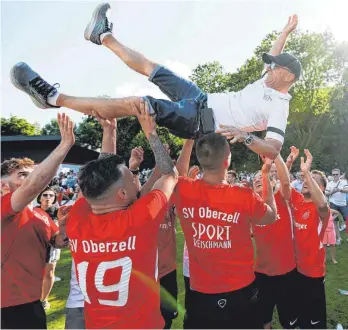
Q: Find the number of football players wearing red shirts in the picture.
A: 6